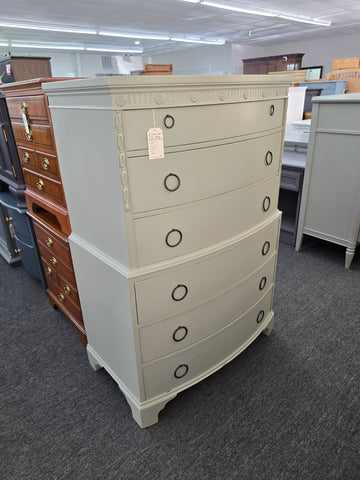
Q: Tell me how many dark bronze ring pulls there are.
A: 12